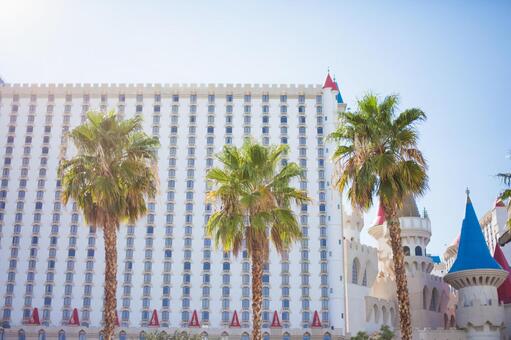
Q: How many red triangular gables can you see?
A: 8